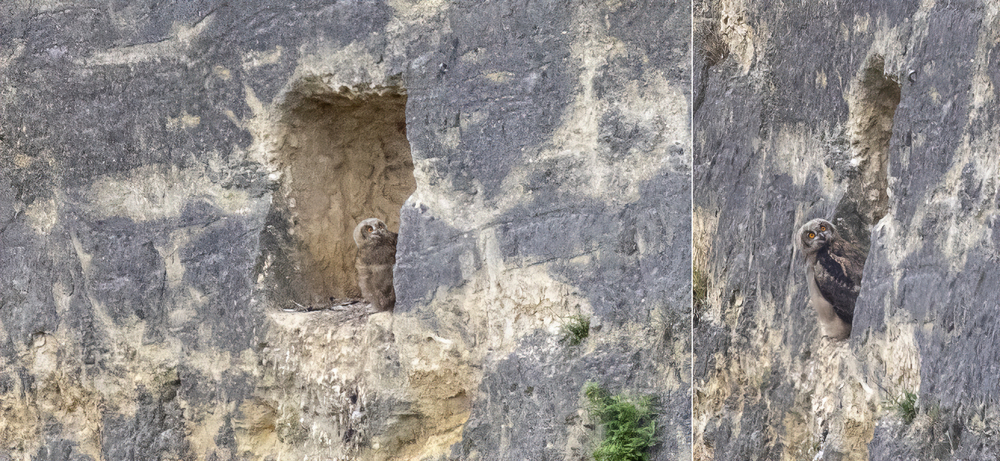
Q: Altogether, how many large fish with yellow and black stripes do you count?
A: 0